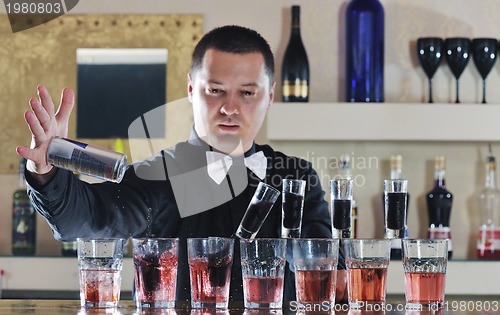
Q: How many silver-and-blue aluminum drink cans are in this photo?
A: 1